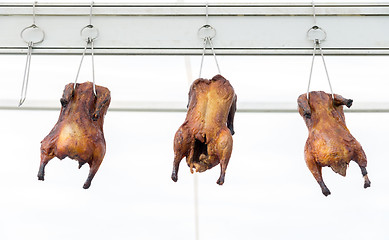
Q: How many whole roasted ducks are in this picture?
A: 3